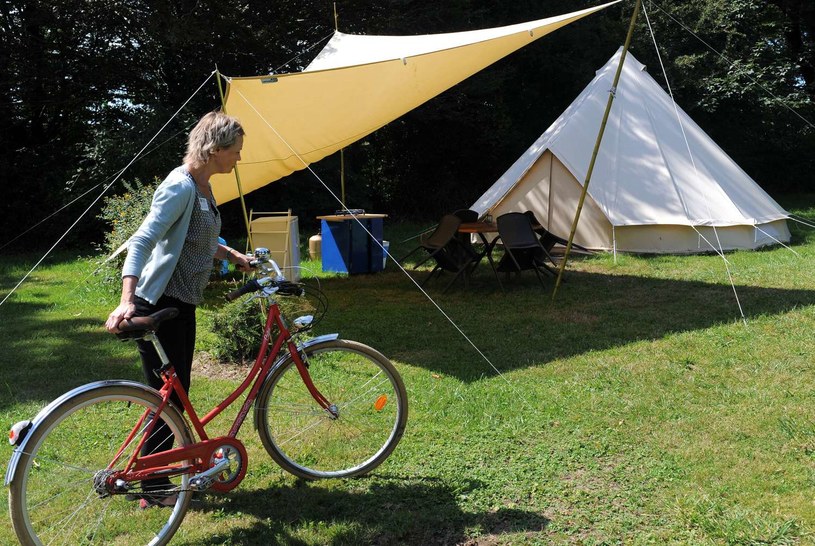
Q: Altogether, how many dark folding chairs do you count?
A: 4